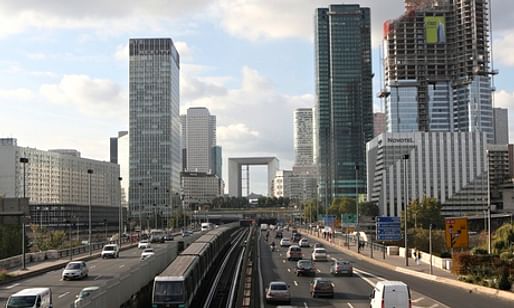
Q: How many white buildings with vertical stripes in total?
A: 1